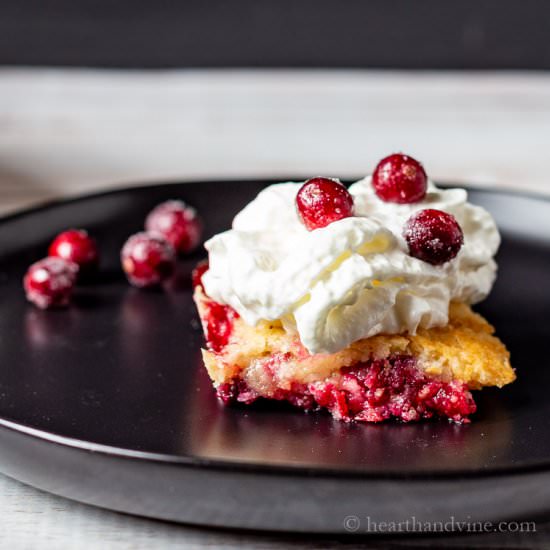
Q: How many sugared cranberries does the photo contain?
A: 7